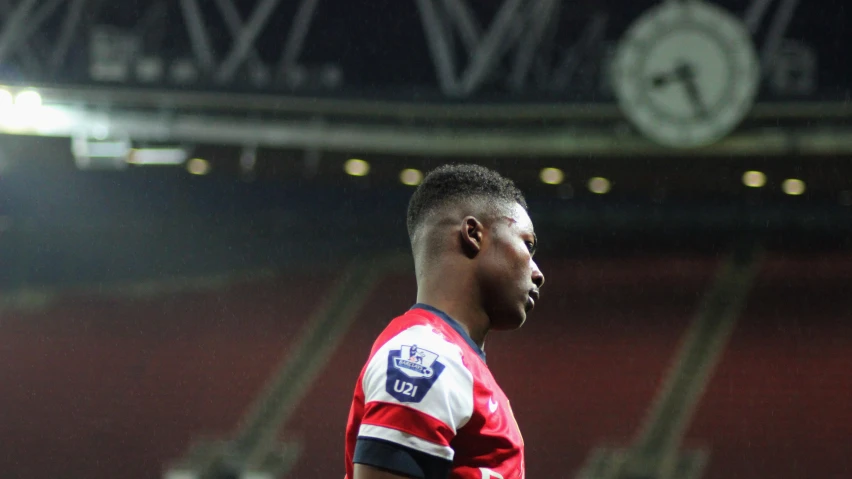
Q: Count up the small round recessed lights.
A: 7